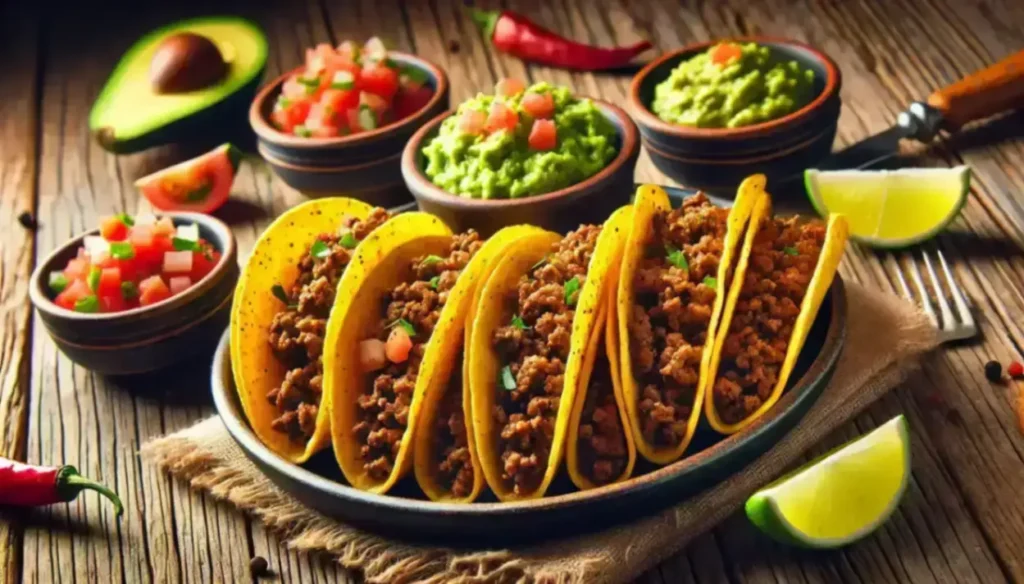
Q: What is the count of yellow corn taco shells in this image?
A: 7